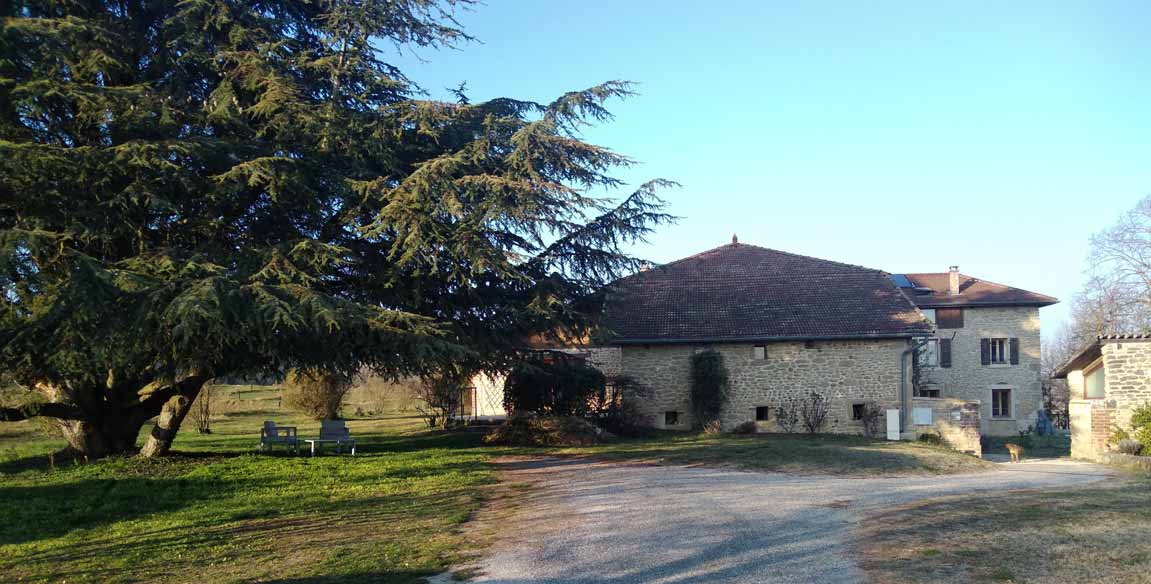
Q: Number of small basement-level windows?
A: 3